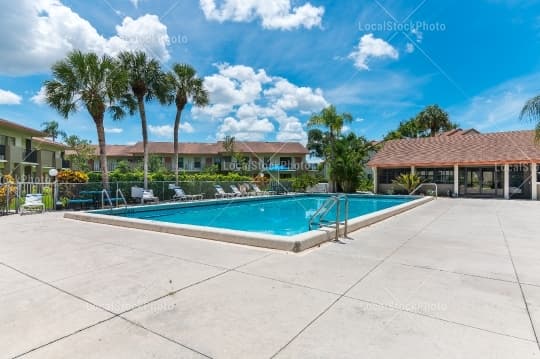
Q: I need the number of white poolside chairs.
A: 6